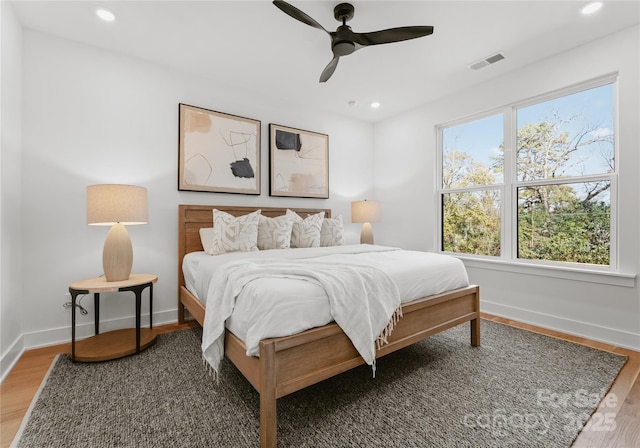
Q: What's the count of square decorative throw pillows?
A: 4